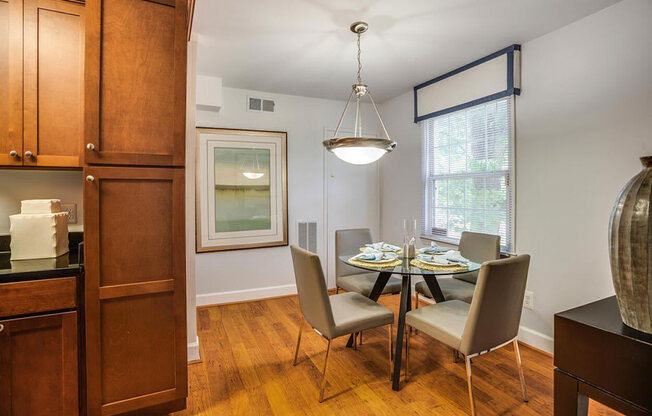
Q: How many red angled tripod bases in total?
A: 0